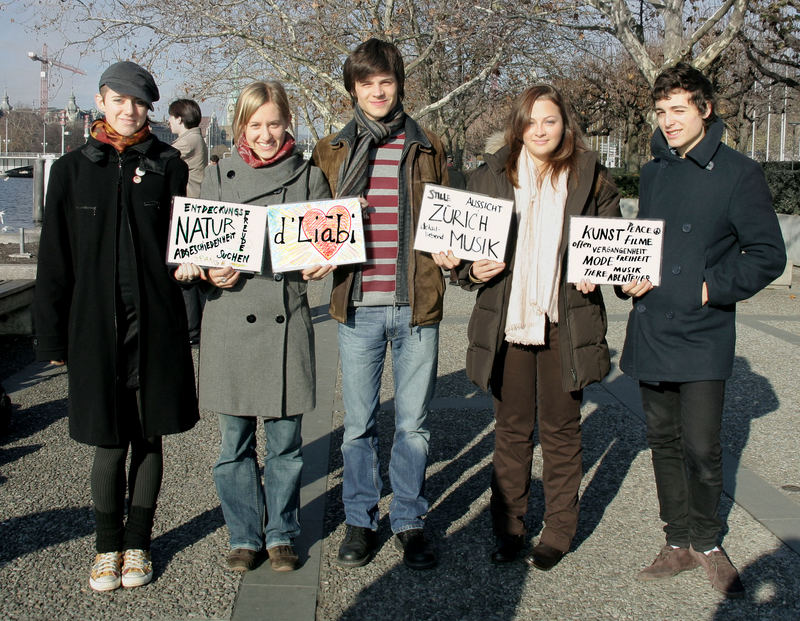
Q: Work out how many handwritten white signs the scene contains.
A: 4